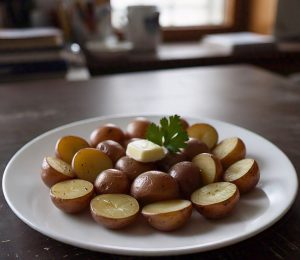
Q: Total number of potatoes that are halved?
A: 11